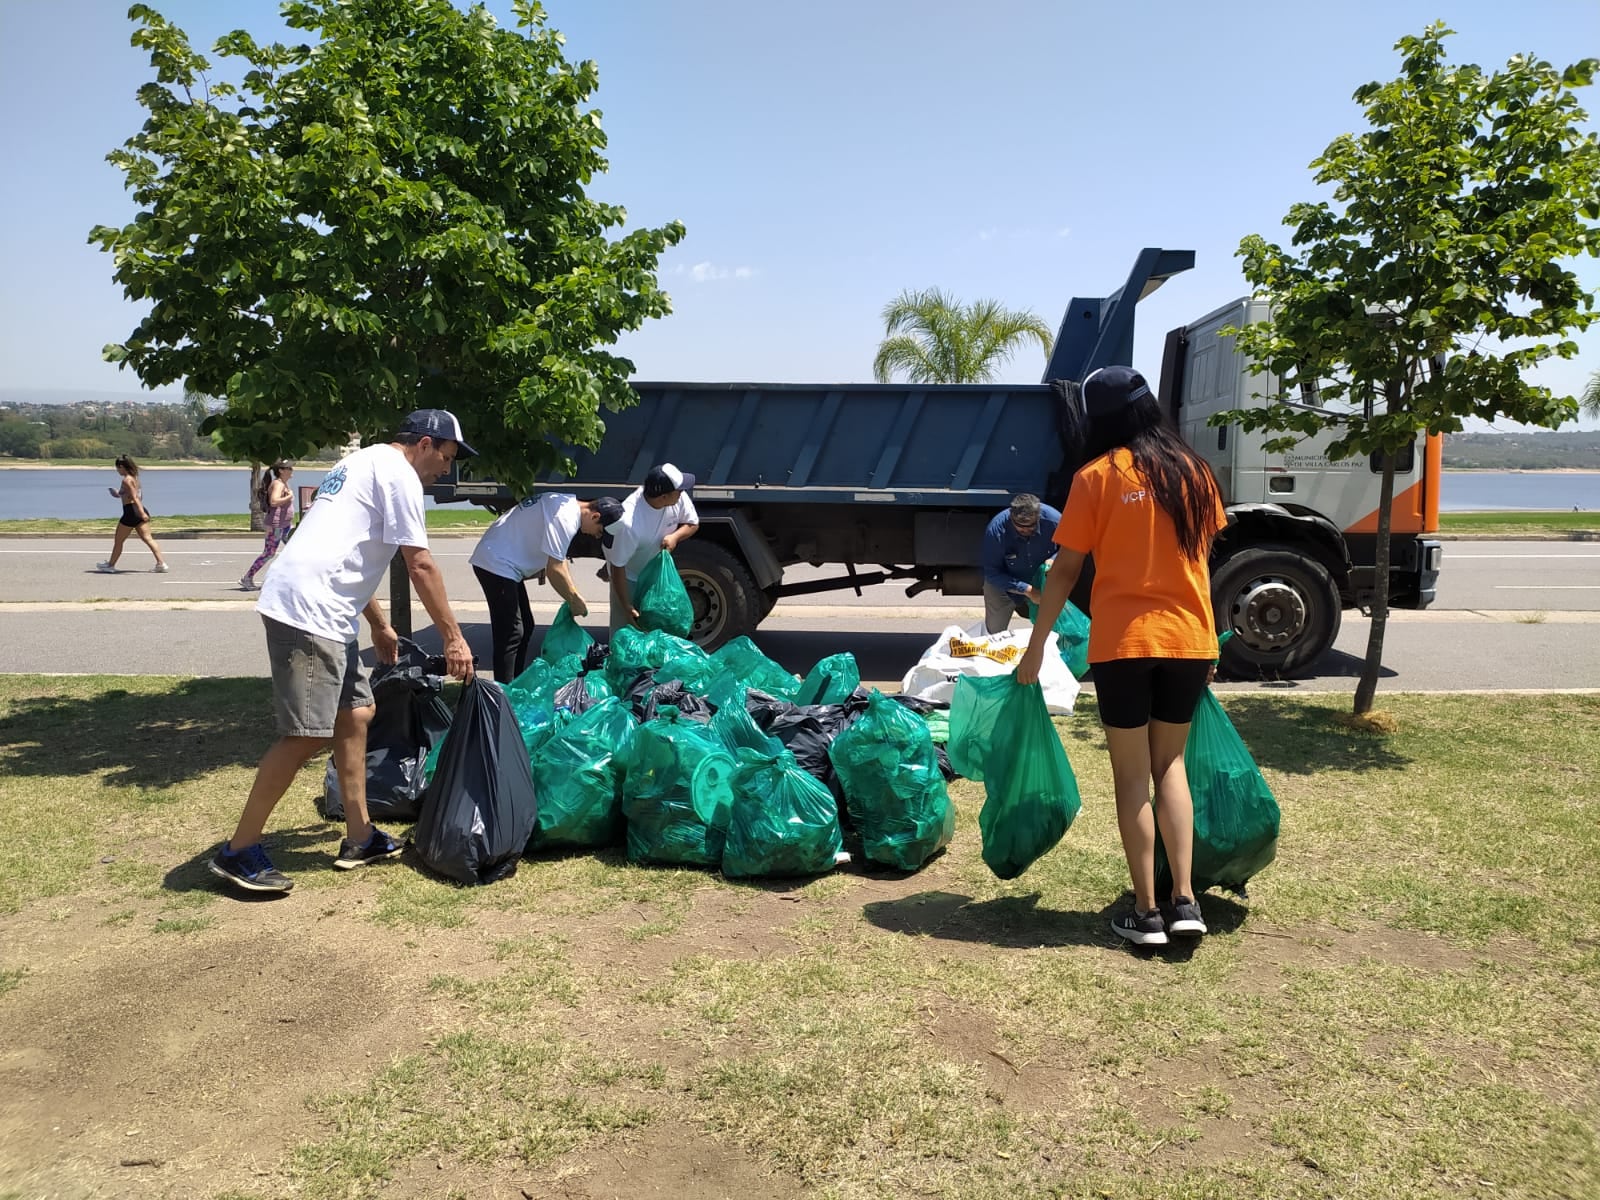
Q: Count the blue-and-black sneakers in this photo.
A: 2